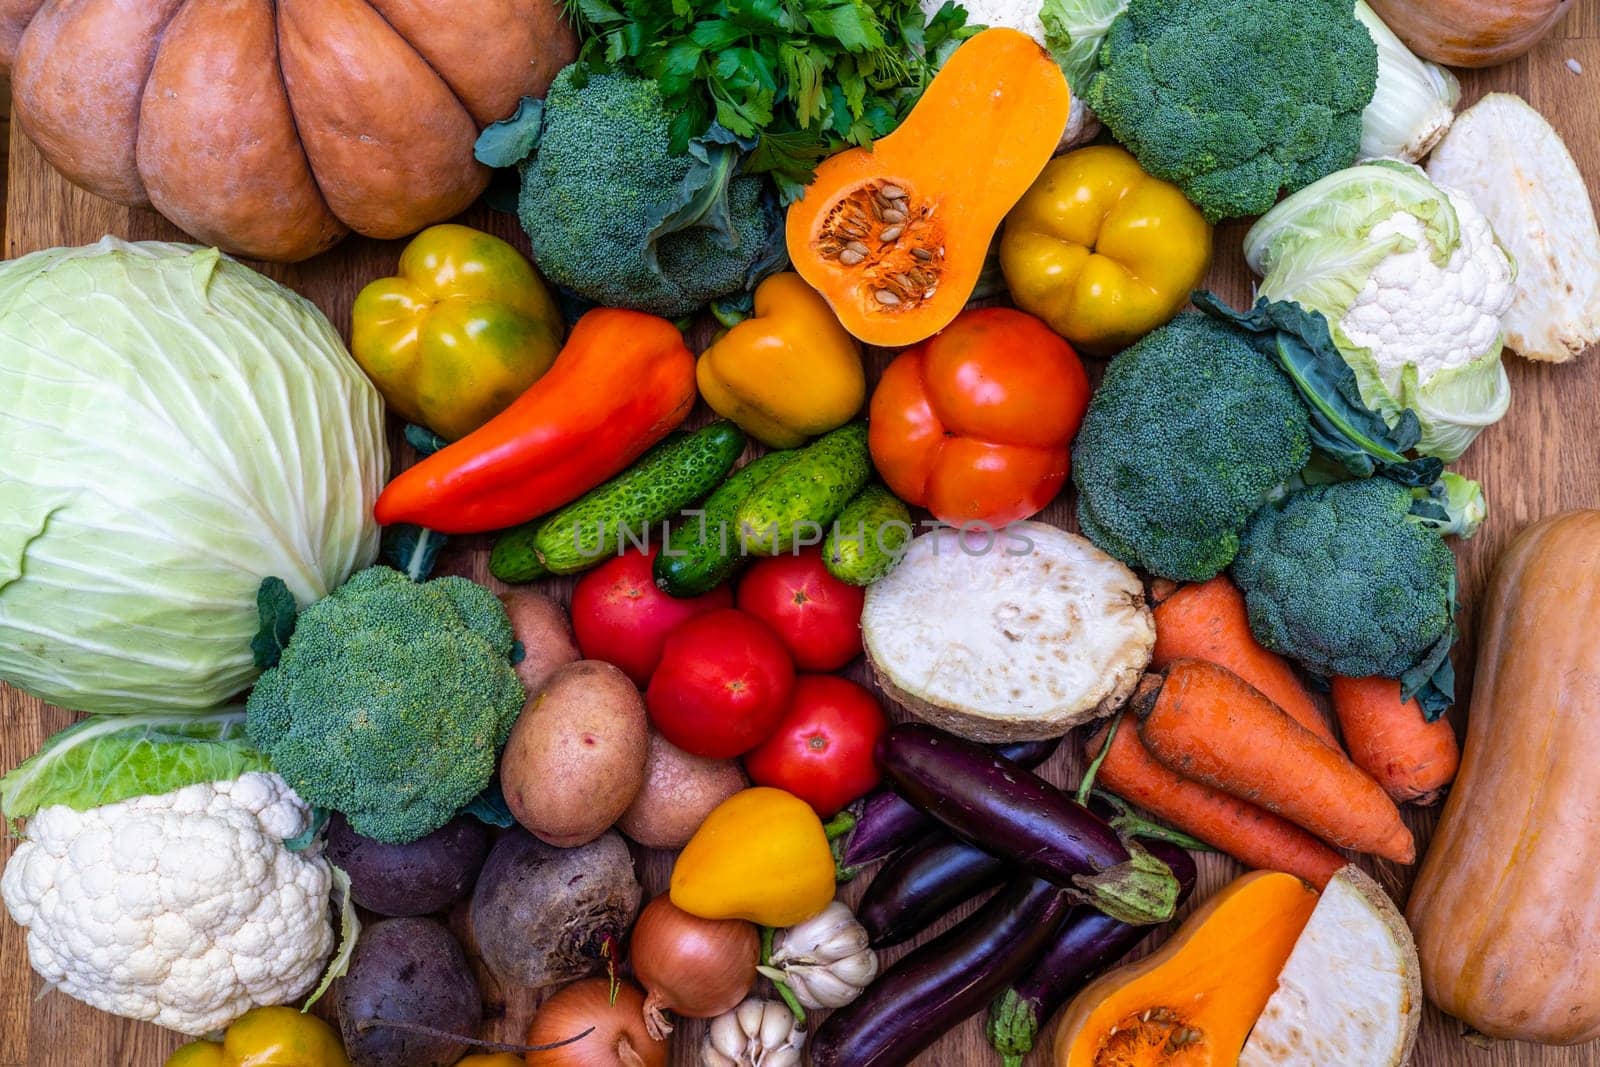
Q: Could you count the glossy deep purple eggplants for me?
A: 5